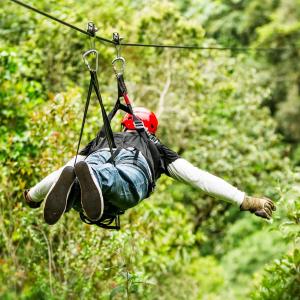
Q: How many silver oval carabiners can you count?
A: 2